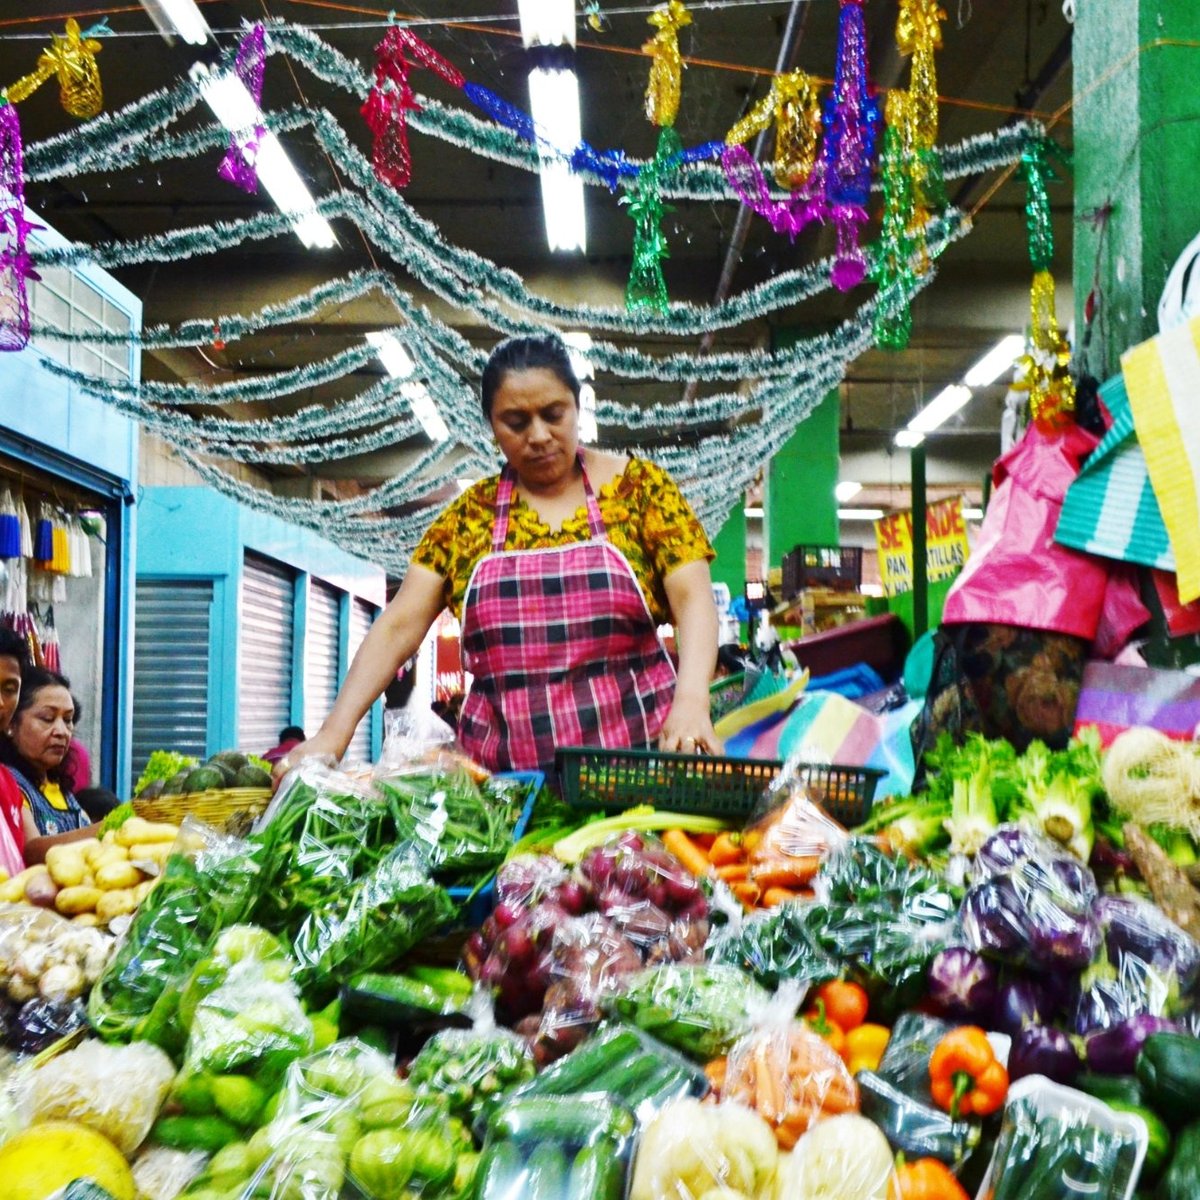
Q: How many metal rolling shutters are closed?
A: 4